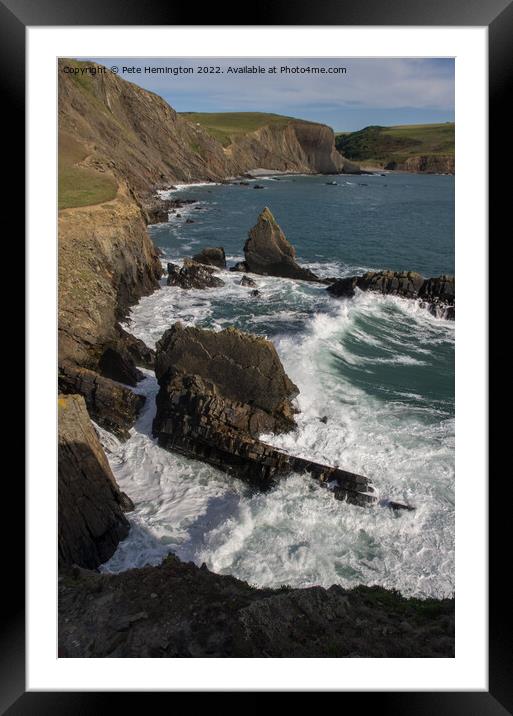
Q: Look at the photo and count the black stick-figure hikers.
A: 0